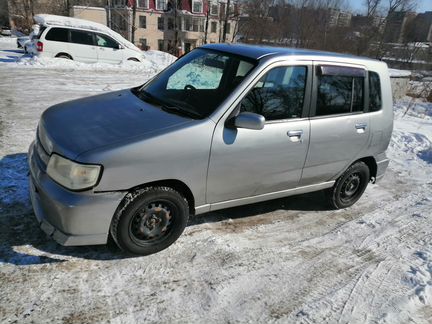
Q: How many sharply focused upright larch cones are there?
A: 0